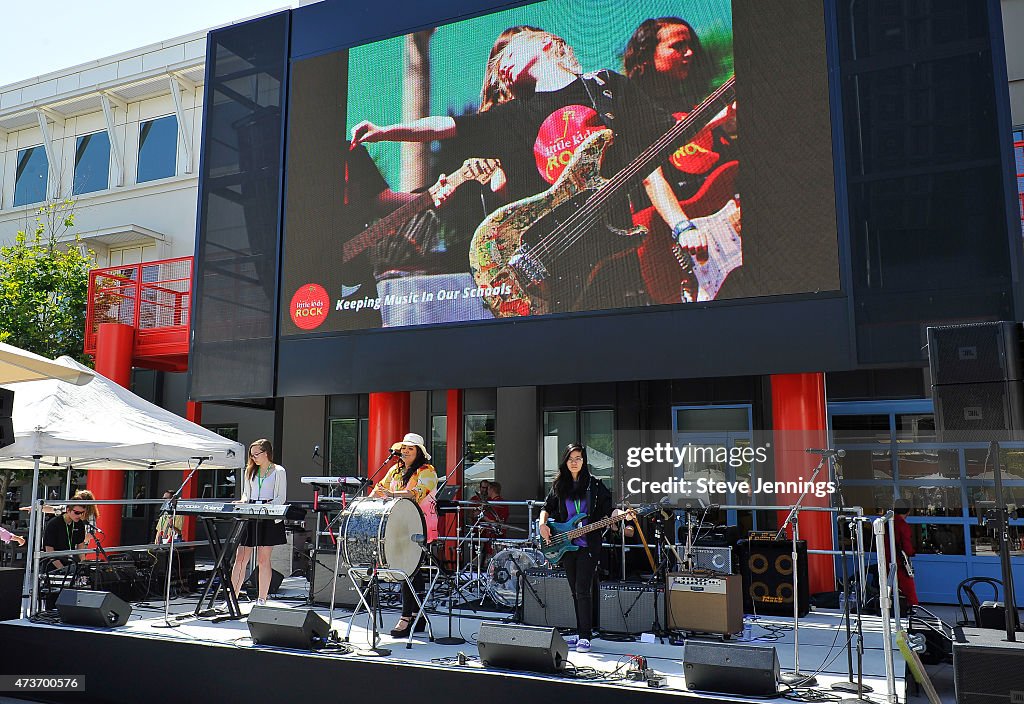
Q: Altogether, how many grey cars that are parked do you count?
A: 0